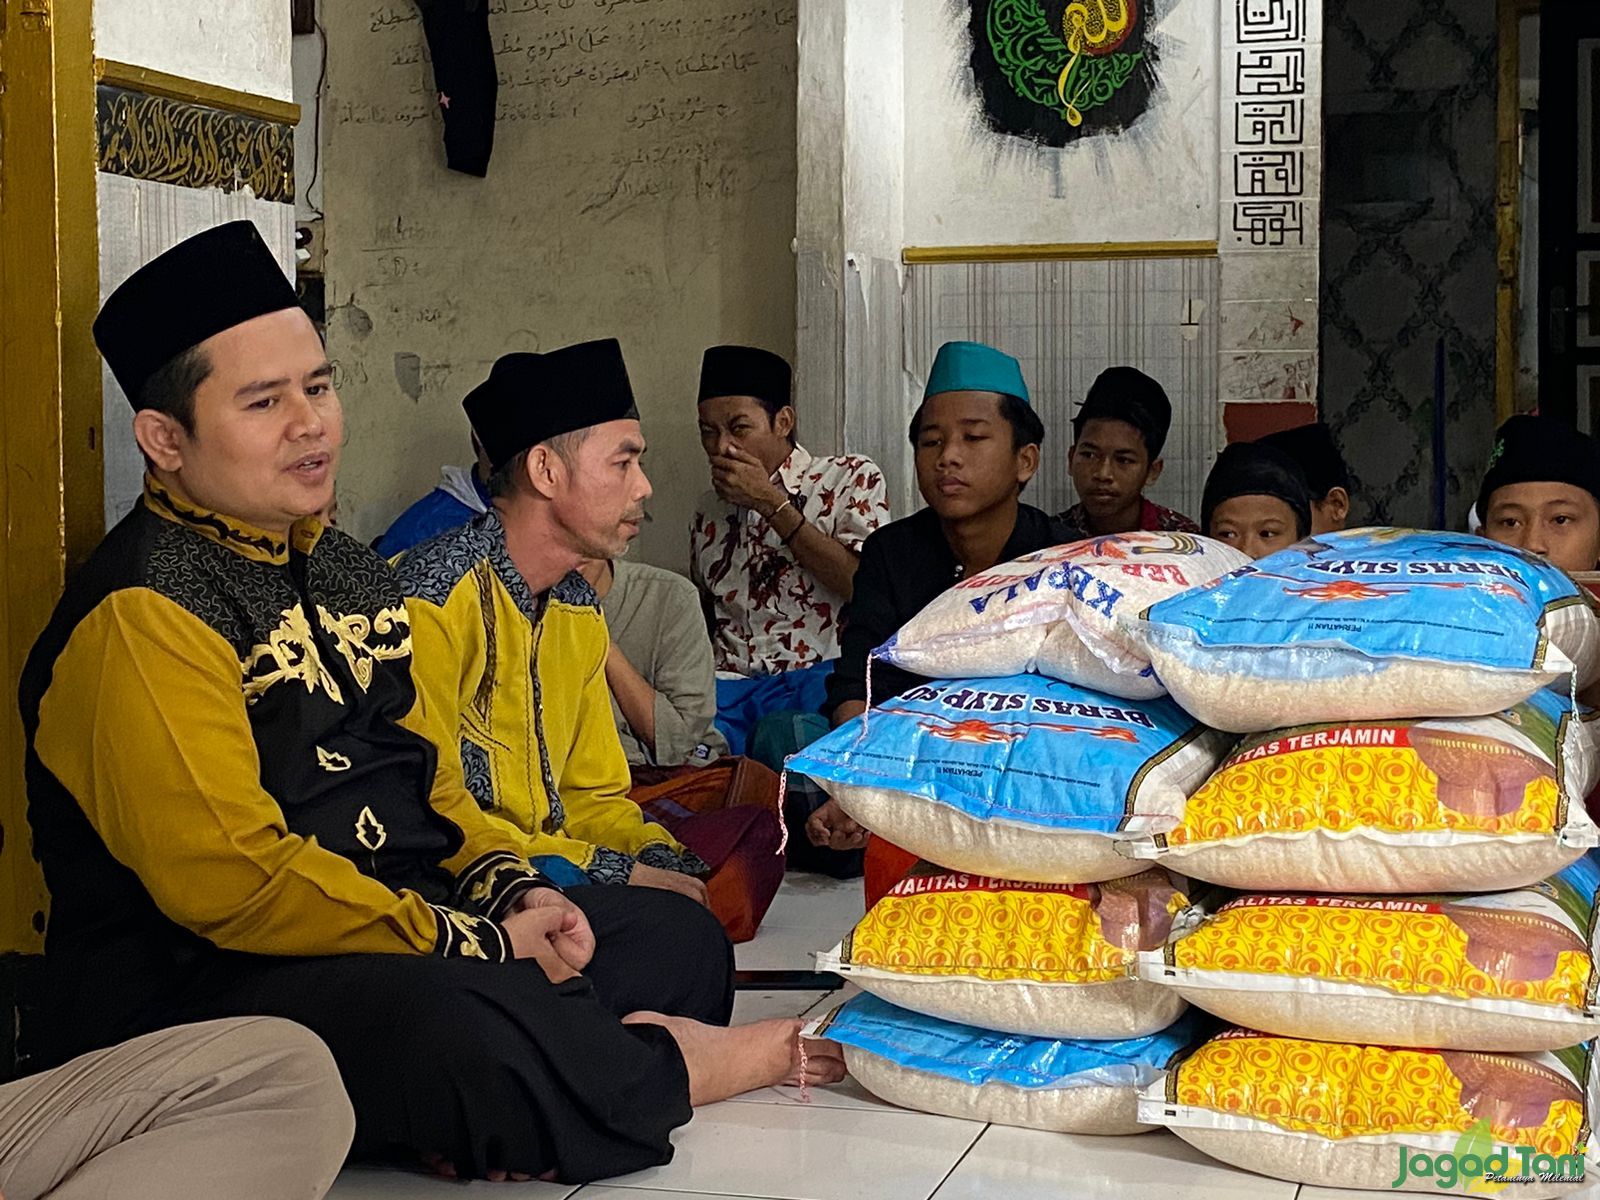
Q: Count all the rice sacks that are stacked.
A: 8